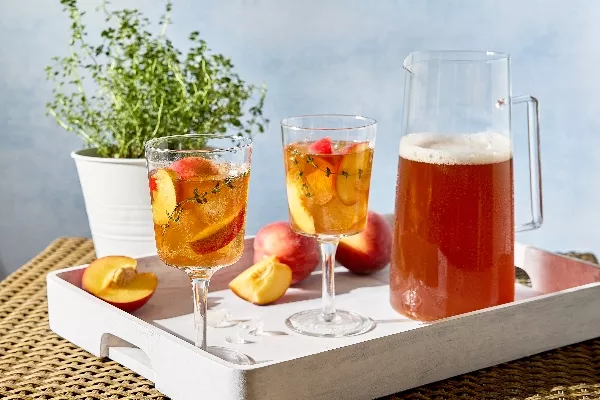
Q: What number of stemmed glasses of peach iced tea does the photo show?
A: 2